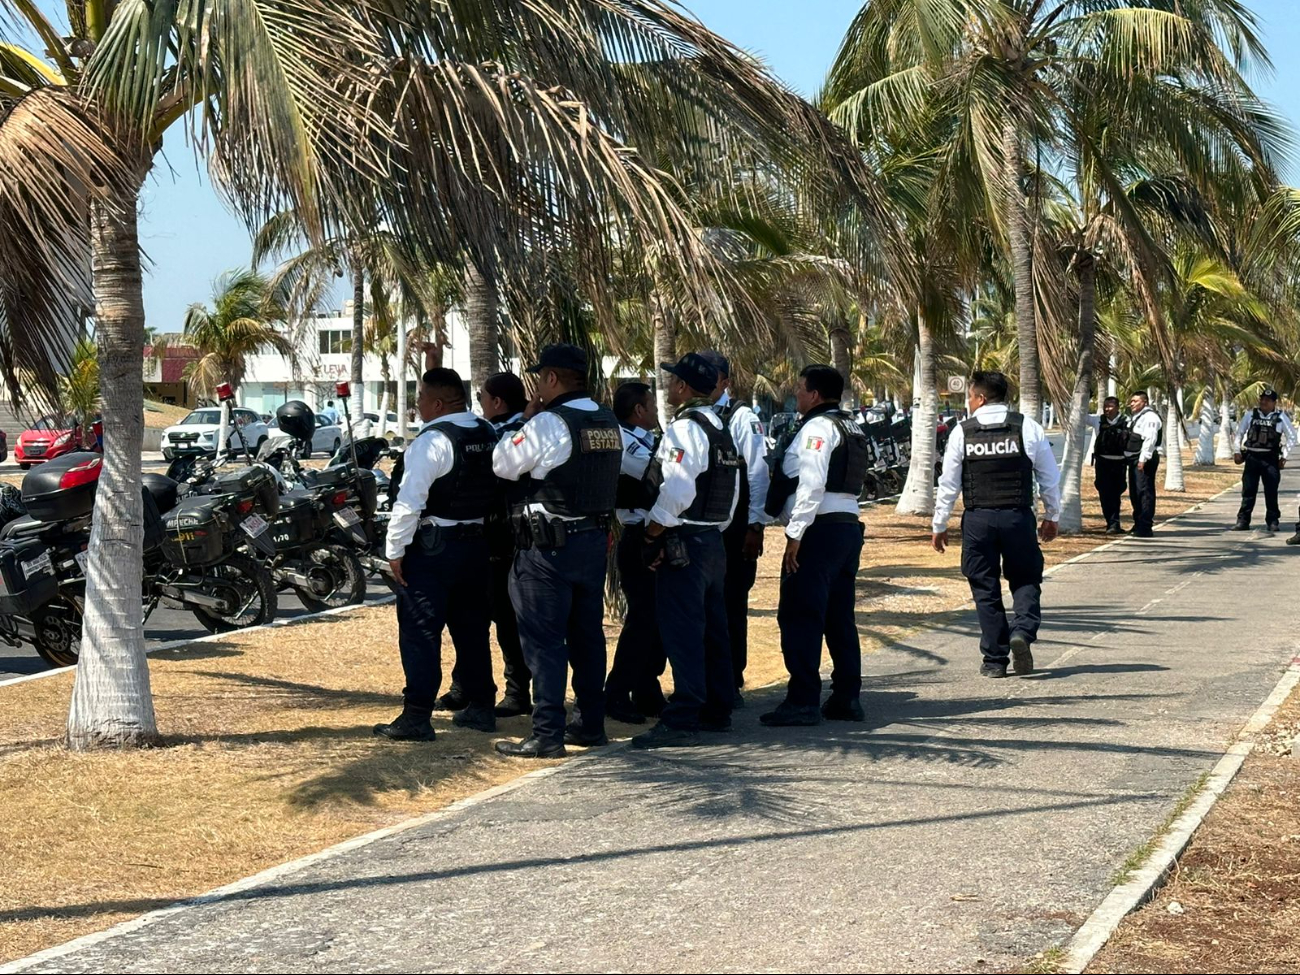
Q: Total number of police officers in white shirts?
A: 11